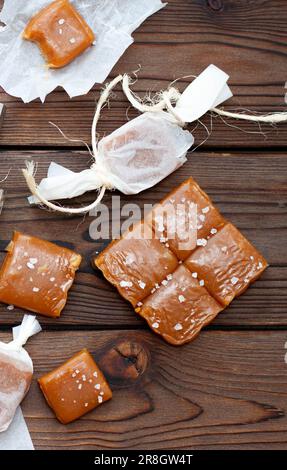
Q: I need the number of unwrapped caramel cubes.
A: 7